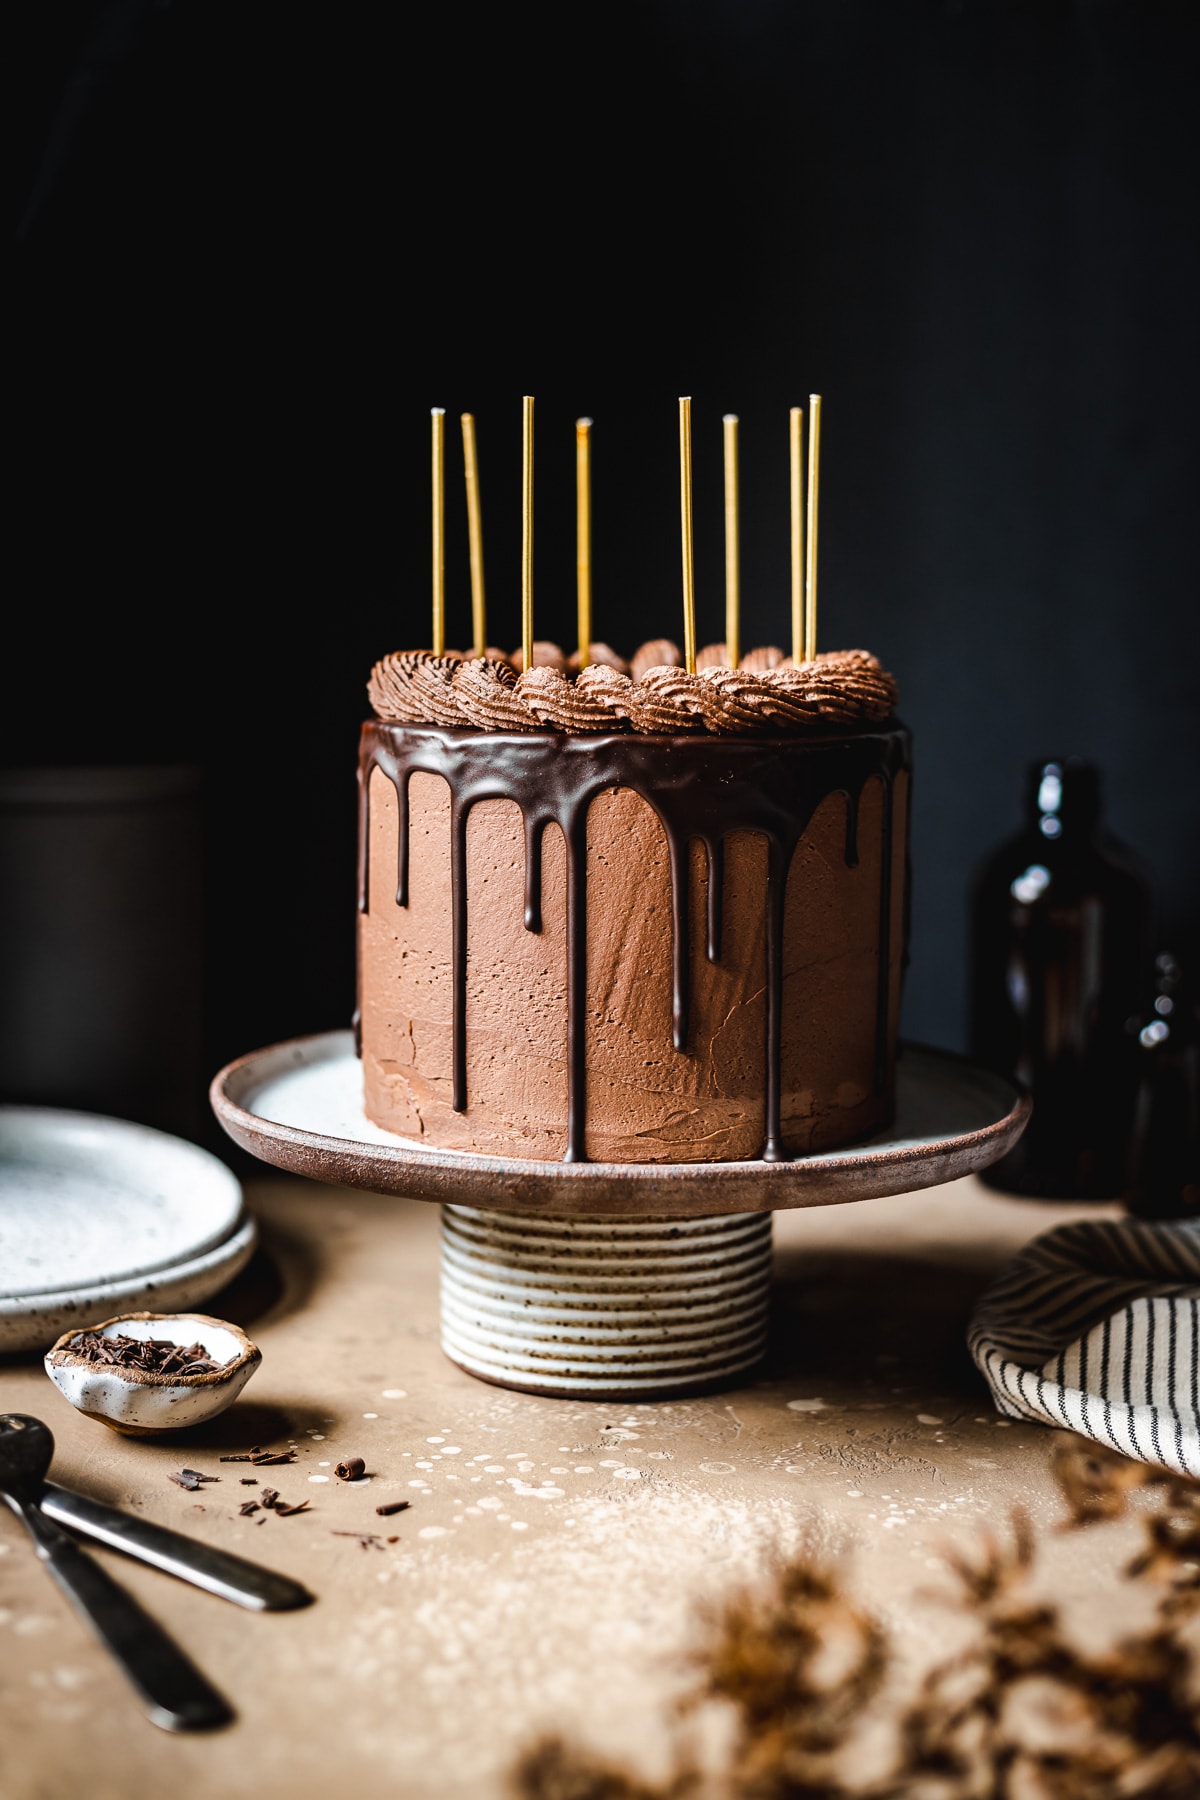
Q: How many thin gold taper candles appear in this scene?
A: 8